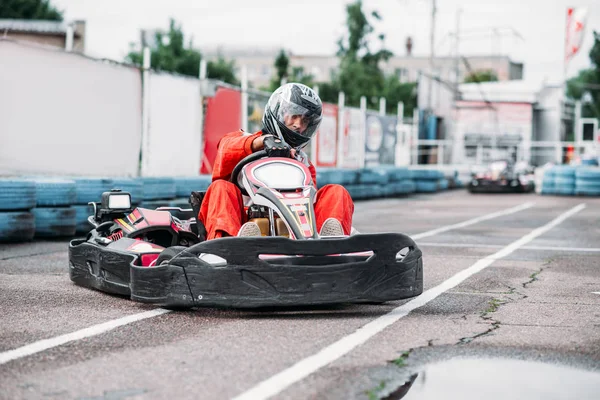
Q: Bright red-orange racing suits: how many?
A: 1